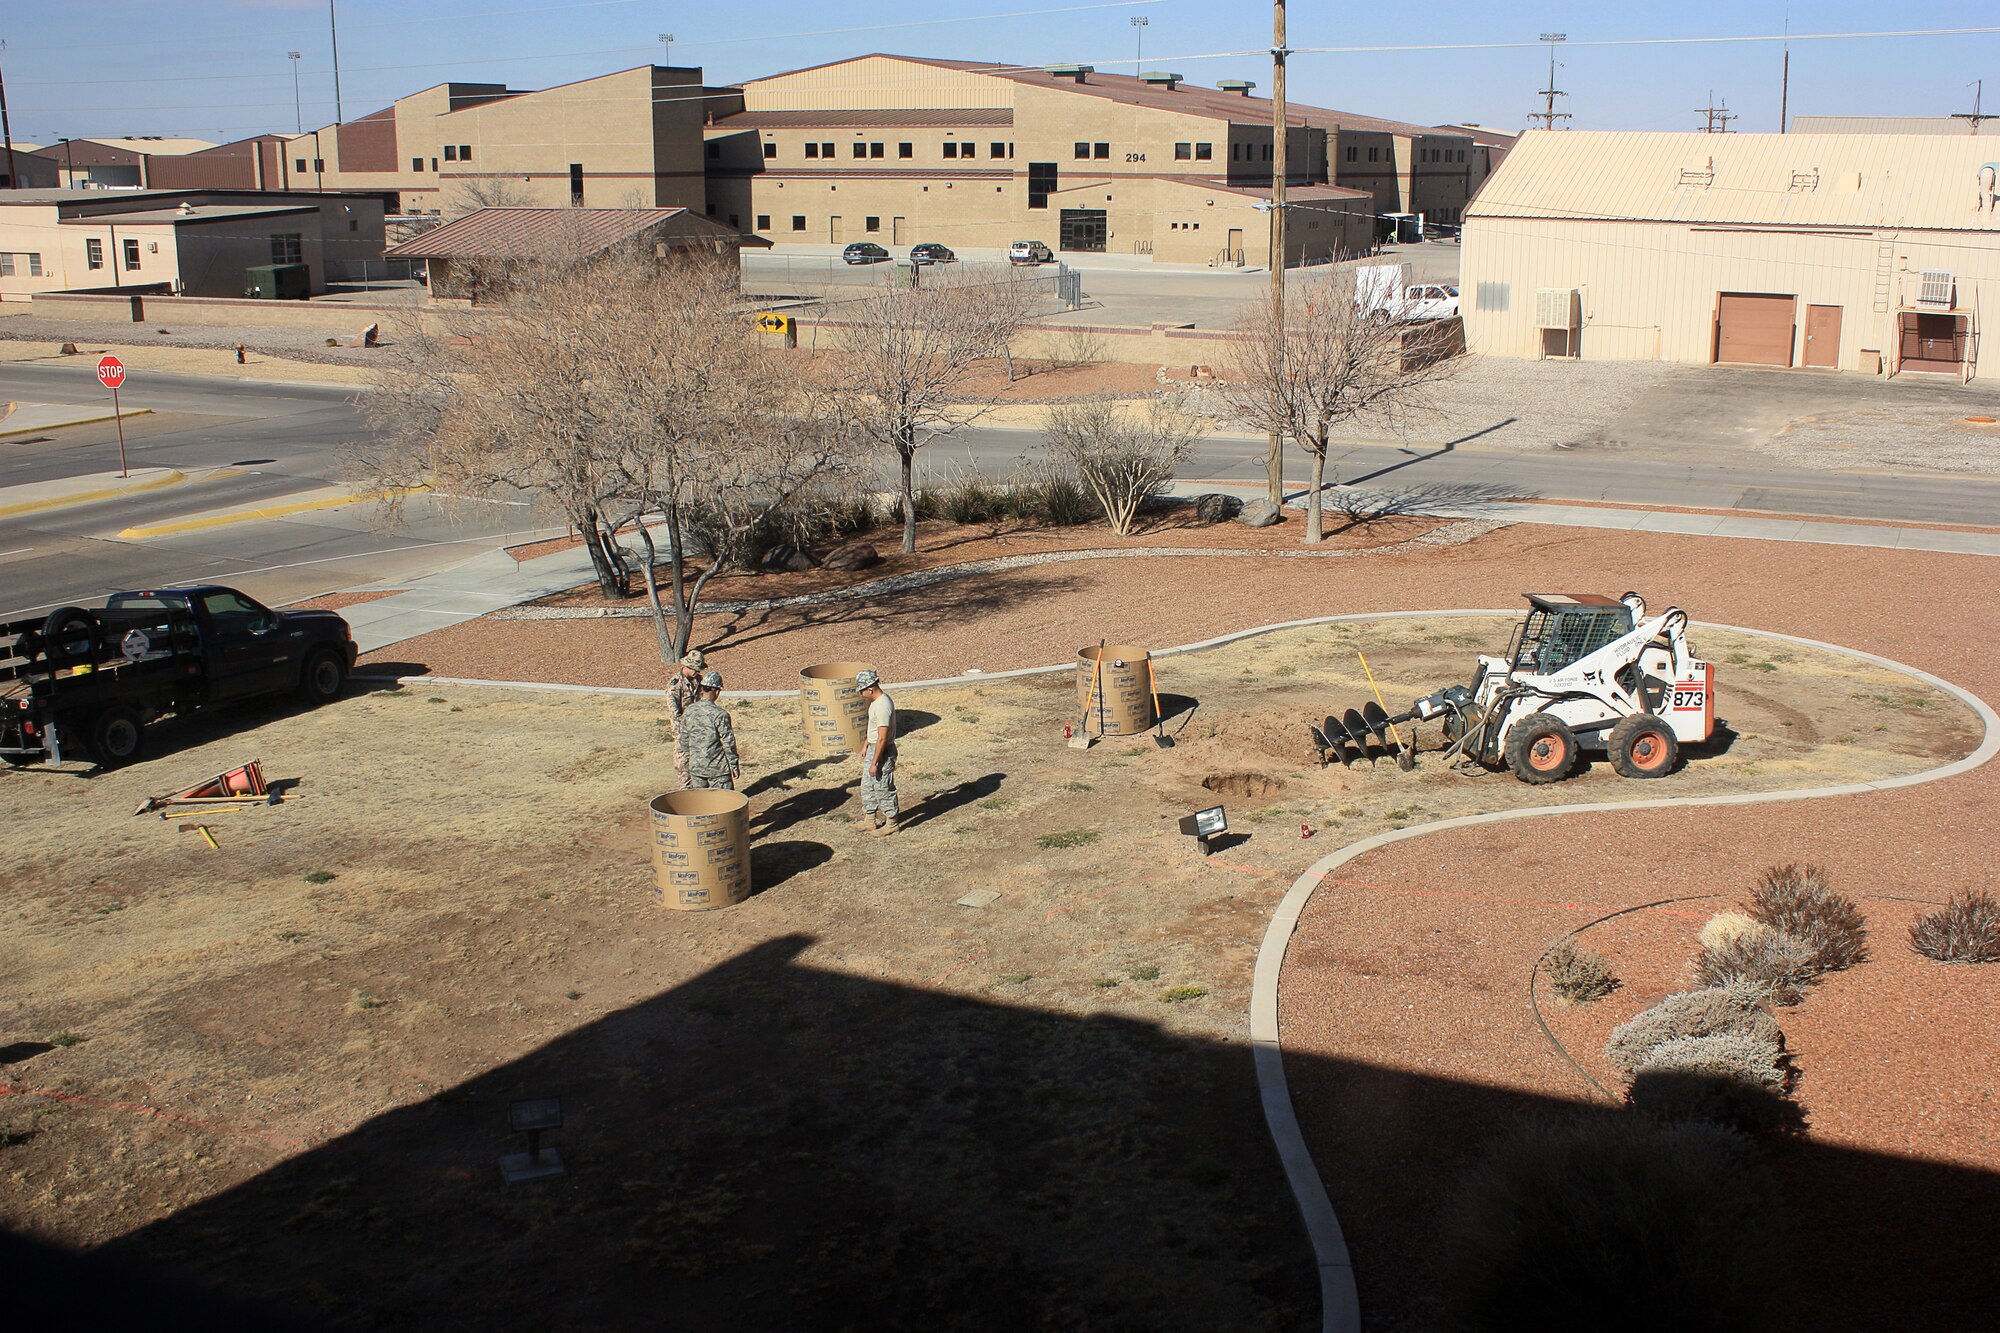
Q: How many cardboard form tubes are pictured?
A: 3